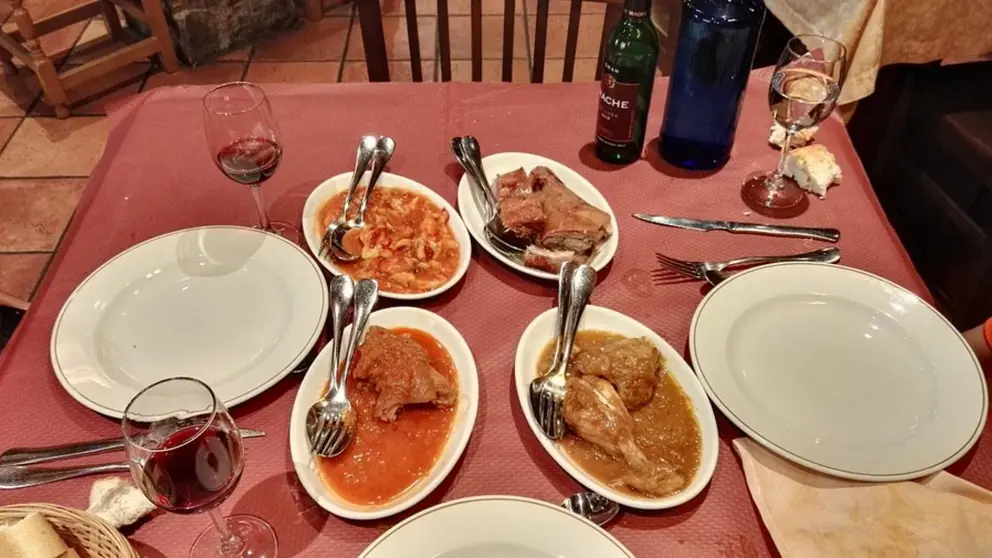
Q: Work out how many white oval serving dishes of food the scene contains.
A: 4